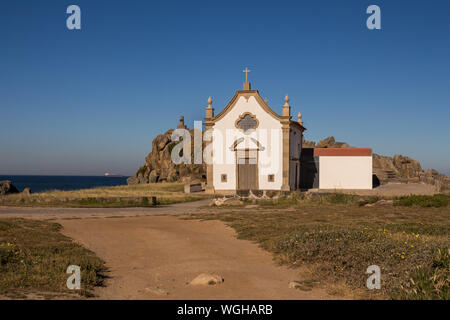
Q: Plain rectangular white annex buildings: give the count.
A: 1